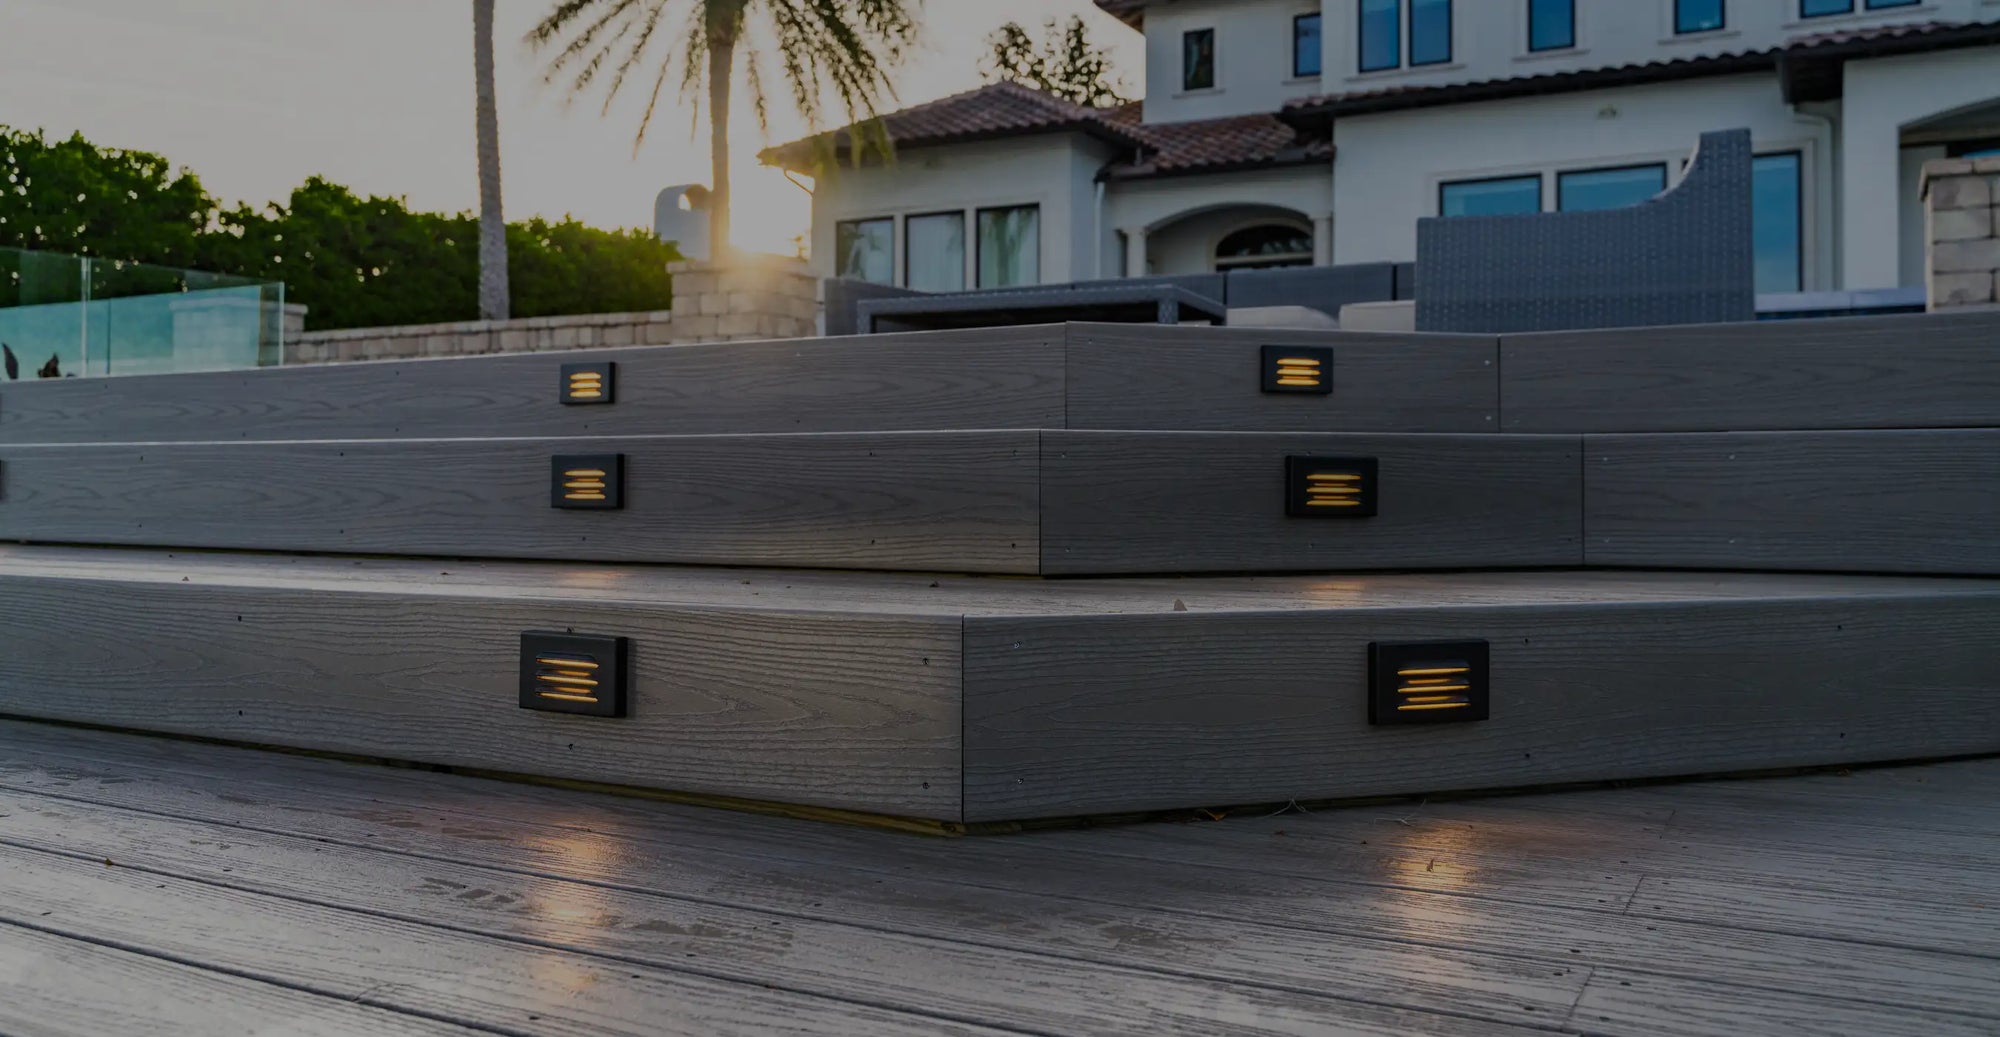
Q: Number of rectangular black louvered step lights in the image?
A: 6